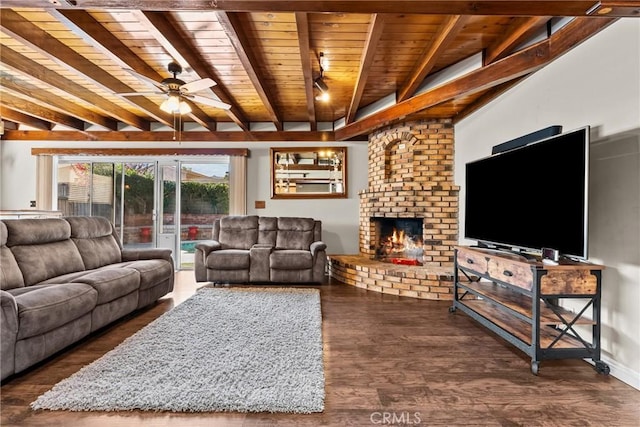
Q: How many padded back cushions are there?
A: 6